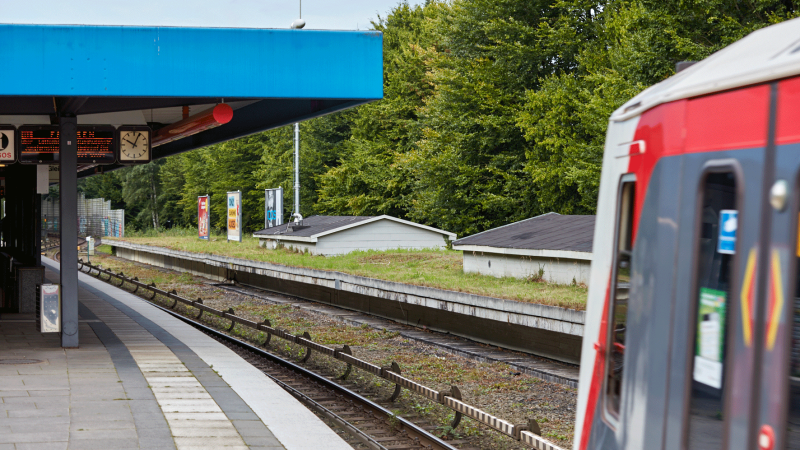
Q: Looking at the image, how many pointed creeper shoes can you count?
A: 0